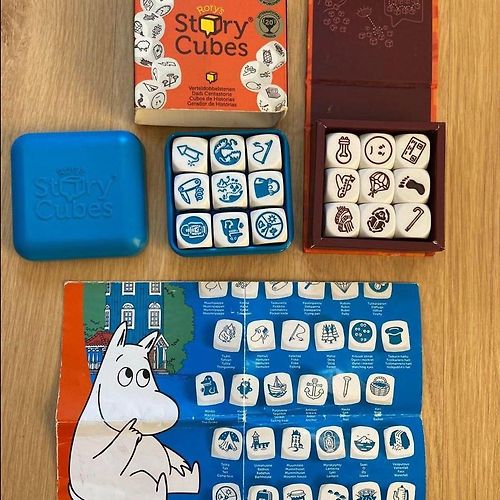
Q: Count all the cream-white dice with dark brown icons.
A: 9